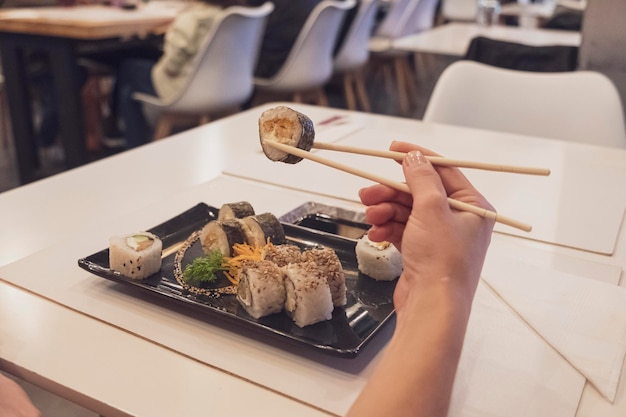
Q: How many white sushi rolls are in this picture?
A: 6